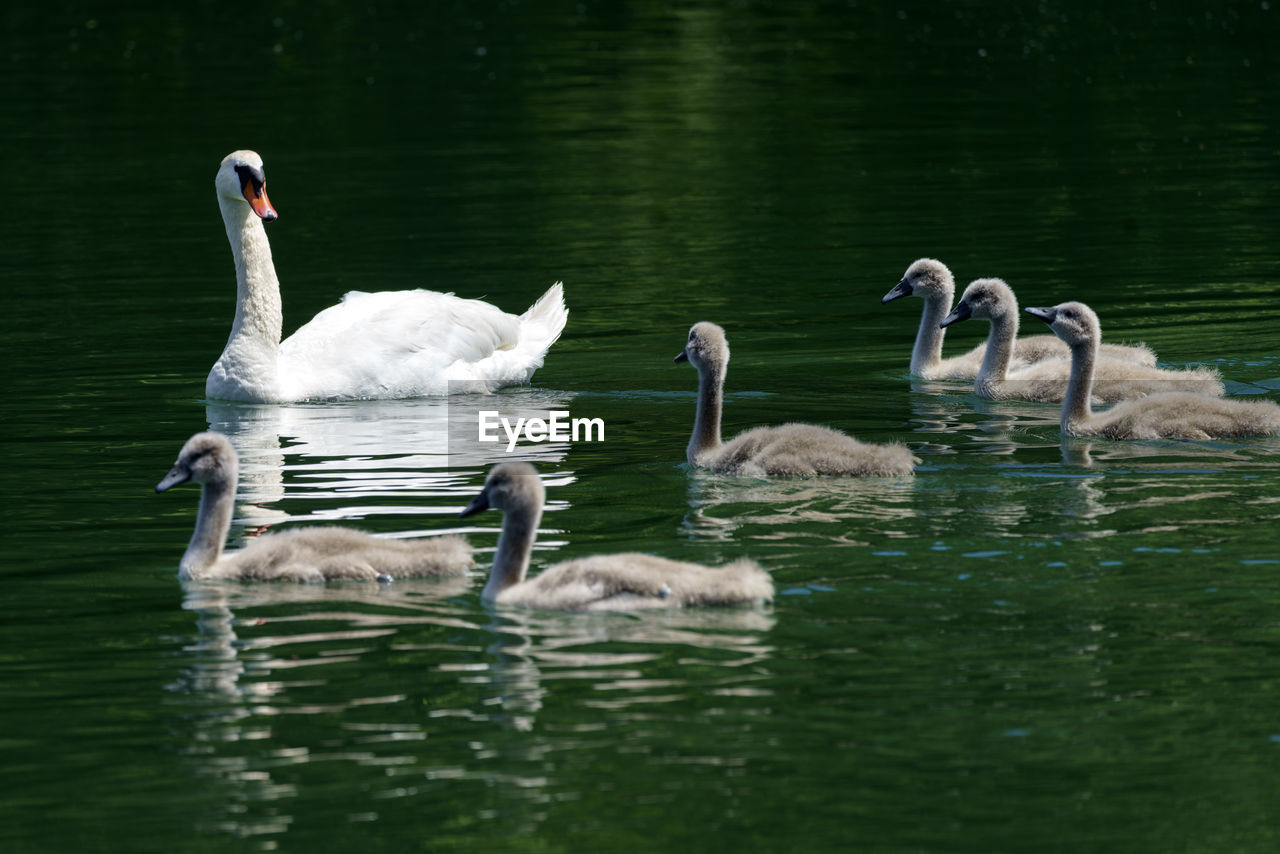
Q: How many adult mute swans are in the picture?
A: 1